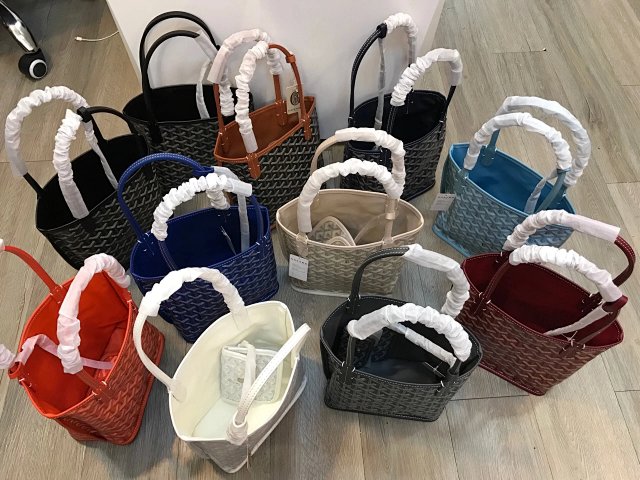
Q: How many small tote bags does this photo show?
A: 11